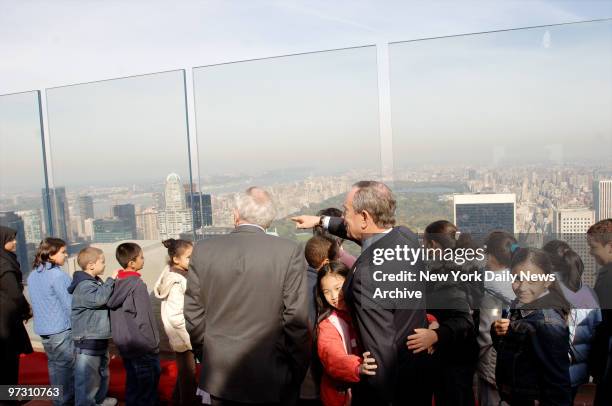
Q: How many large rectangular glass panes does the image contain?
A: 4